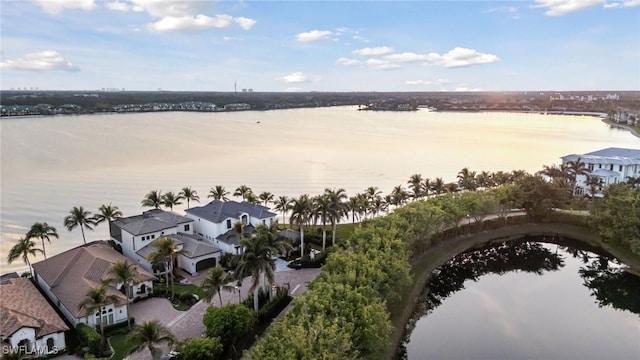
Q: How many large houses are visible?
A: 5